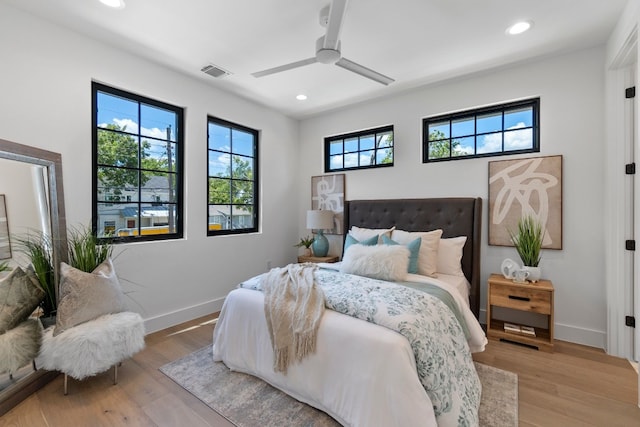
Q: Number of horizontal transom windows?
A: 2